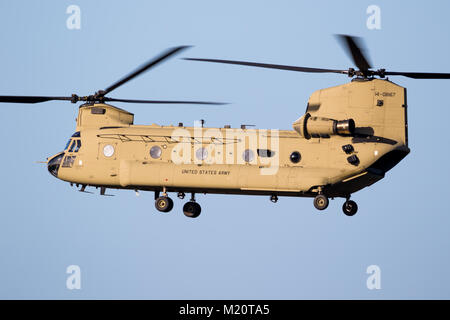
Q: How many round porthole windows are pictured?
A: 5